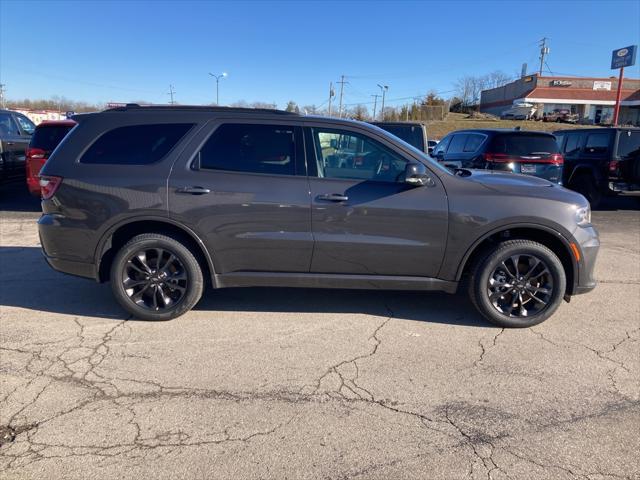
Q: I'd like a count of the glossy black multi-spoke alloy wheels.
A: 2